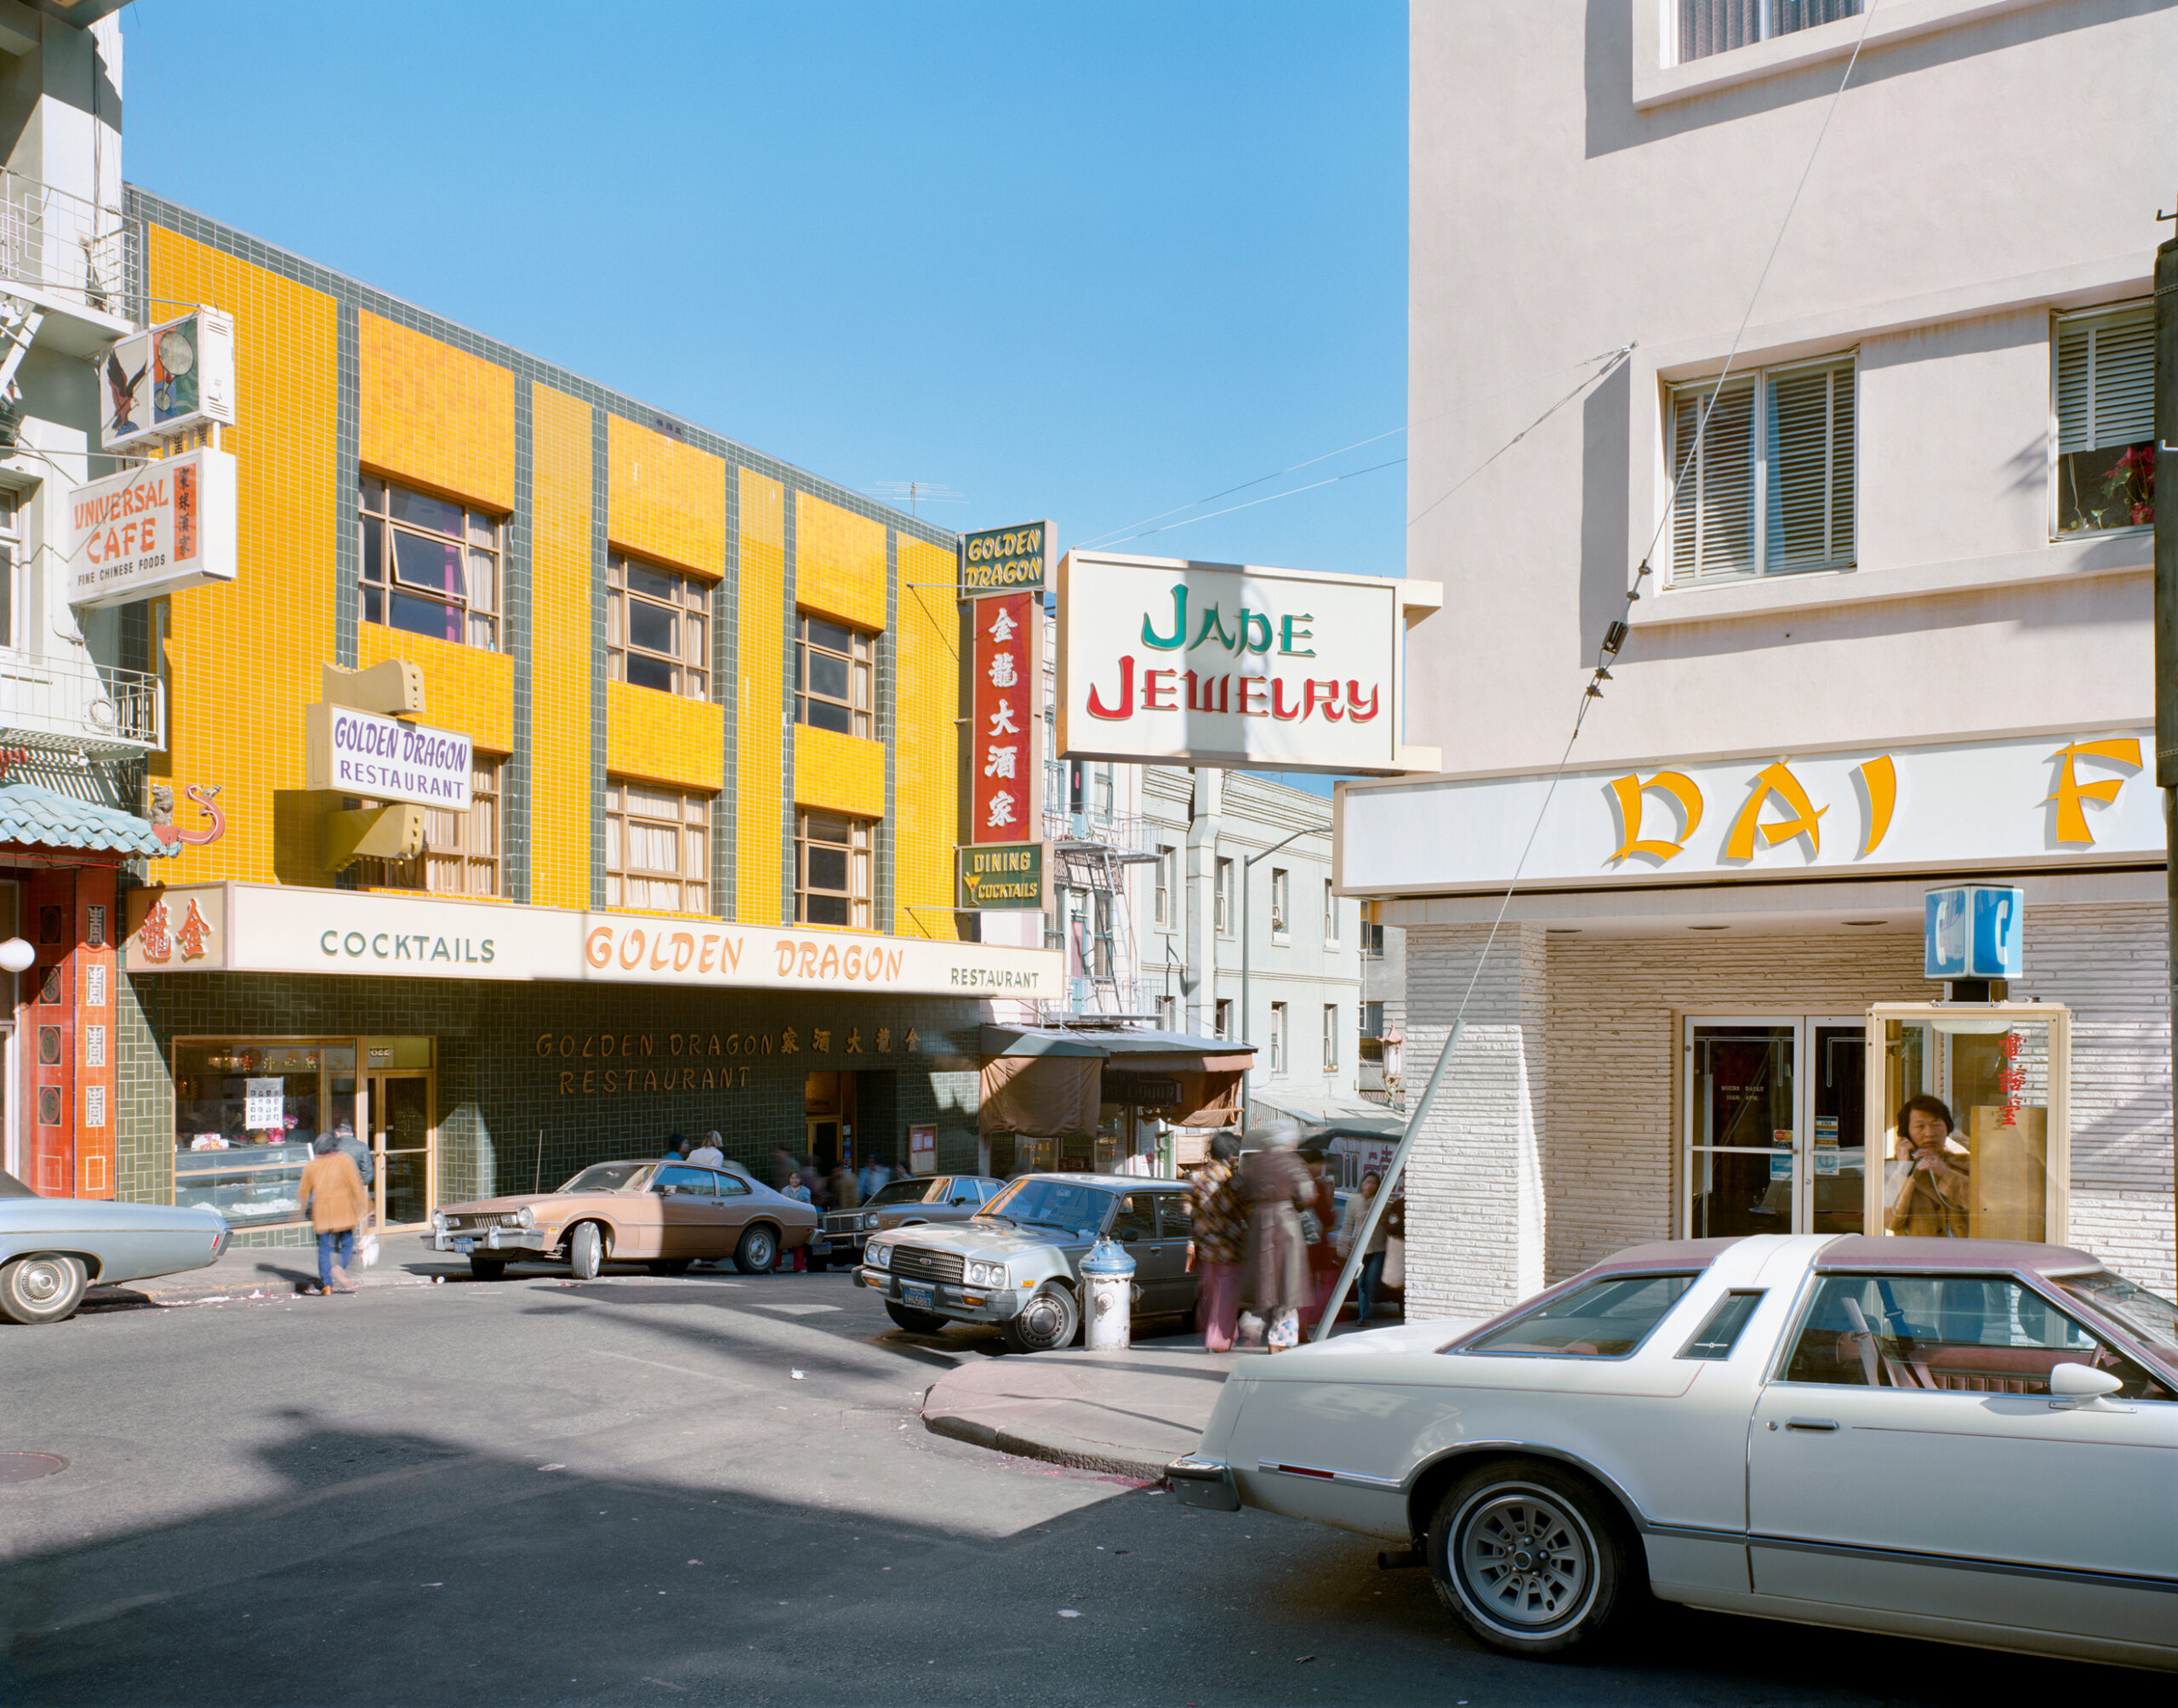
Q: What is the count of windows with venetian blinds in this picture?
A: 2